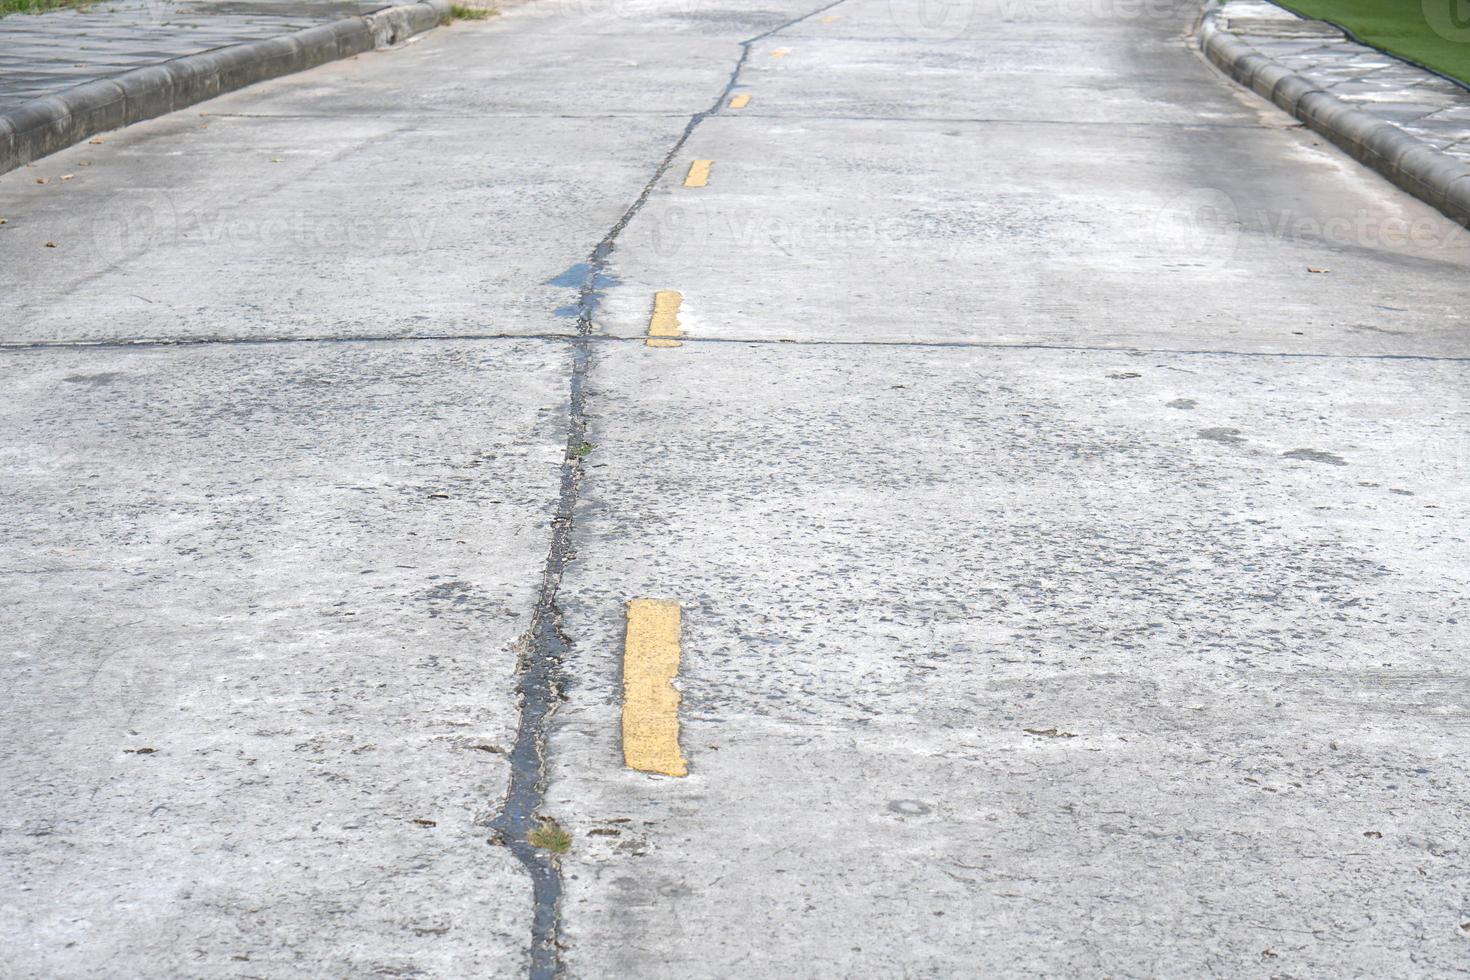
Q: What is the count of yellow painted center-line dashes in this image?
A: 6